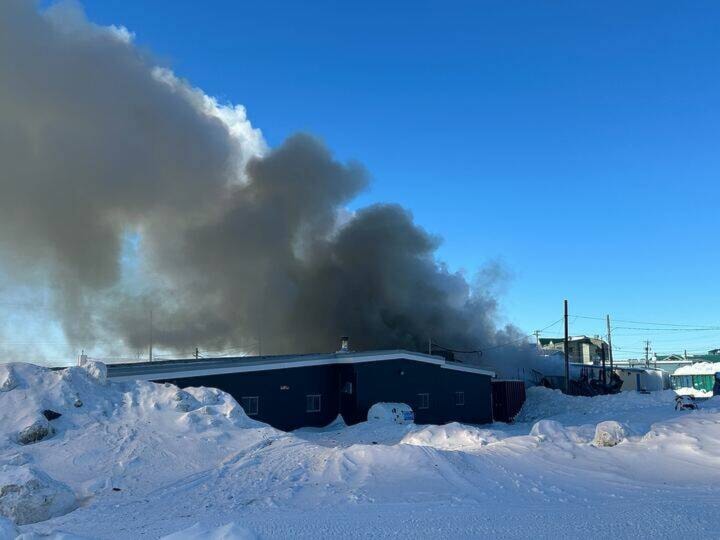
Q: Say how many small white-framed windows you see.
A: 4